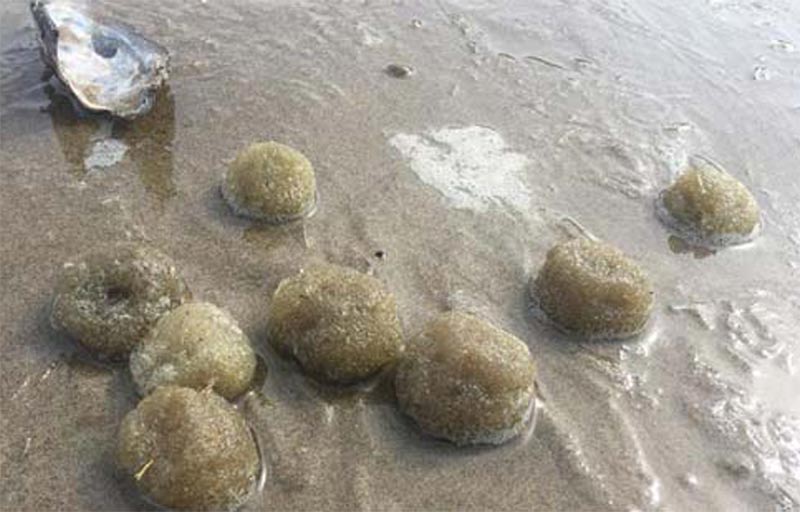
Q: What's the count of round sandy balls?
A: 8